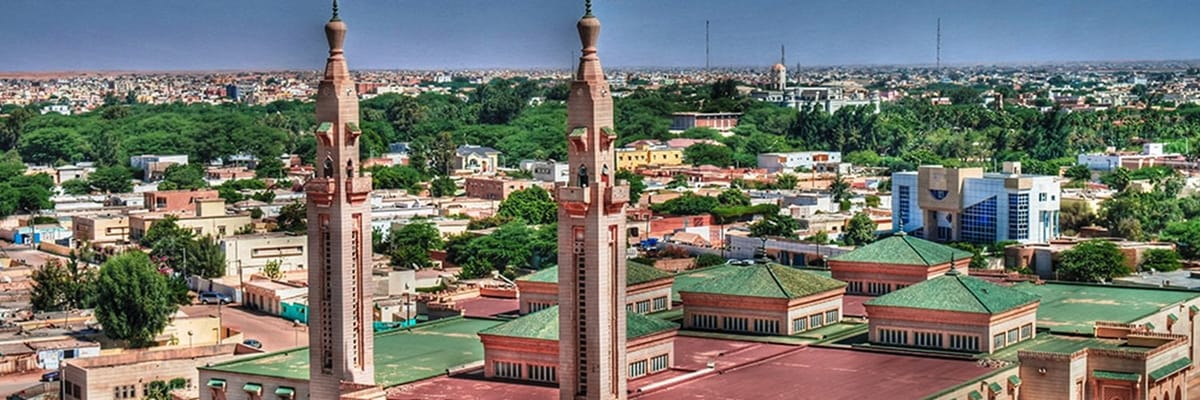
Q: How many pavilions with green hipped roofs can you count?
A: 5